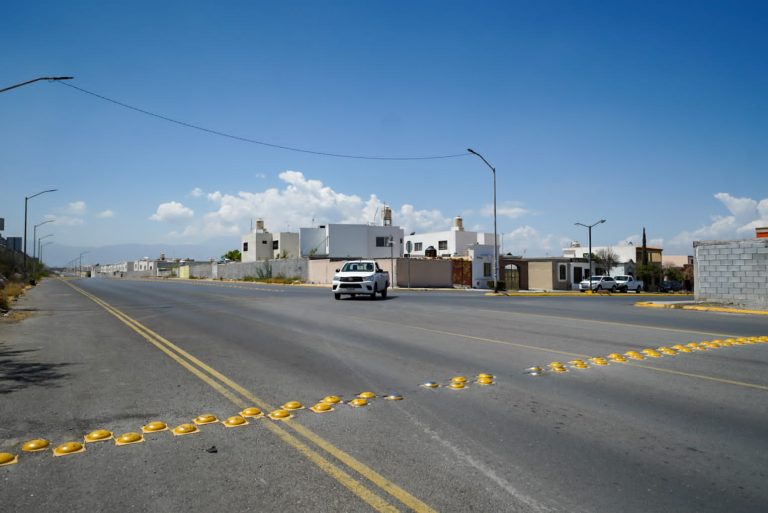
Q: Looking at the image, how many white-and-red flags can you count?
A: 0